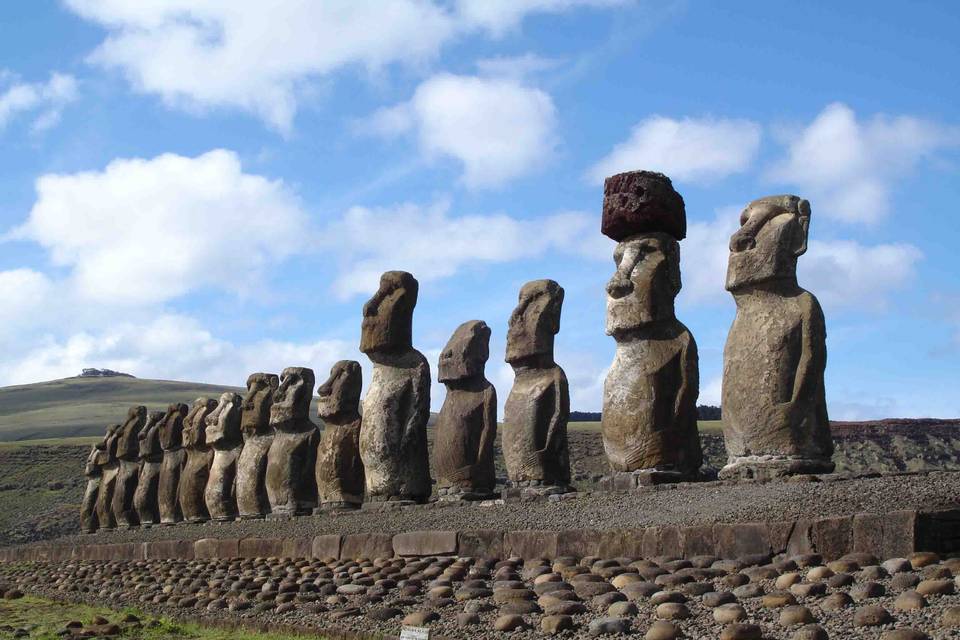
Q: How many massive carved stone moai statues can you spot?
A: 15